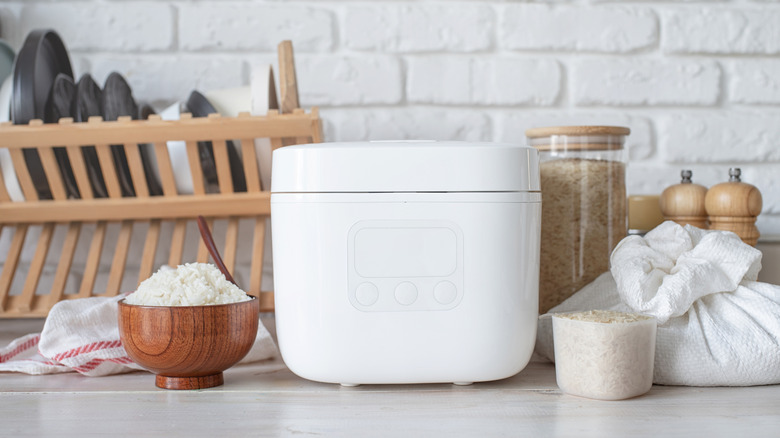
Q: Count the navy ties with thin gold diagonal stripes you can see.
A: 0